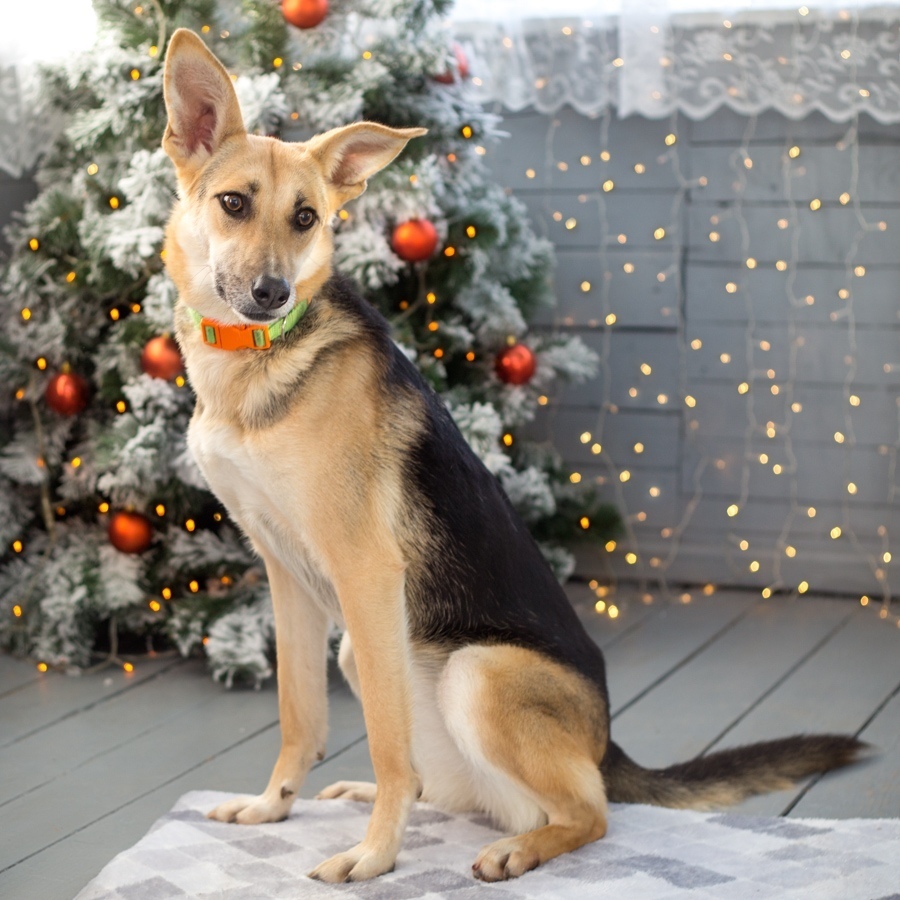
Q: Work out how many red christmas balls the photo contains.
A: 7